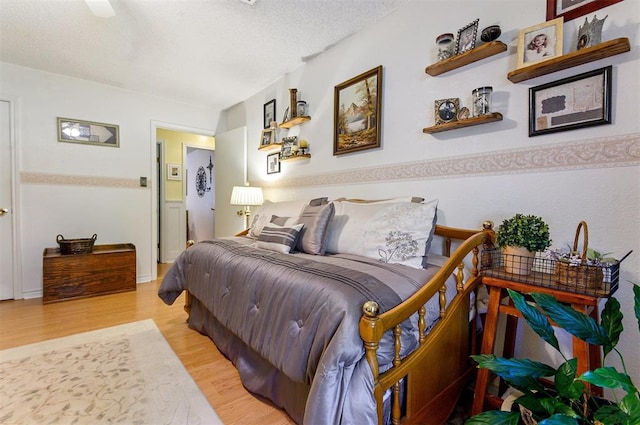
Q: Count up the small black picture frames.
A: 2